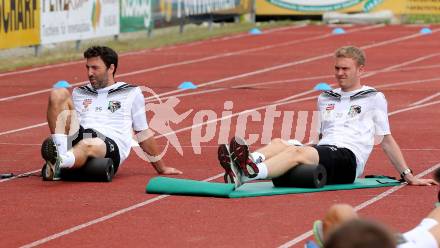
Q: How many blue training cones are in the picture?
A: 6